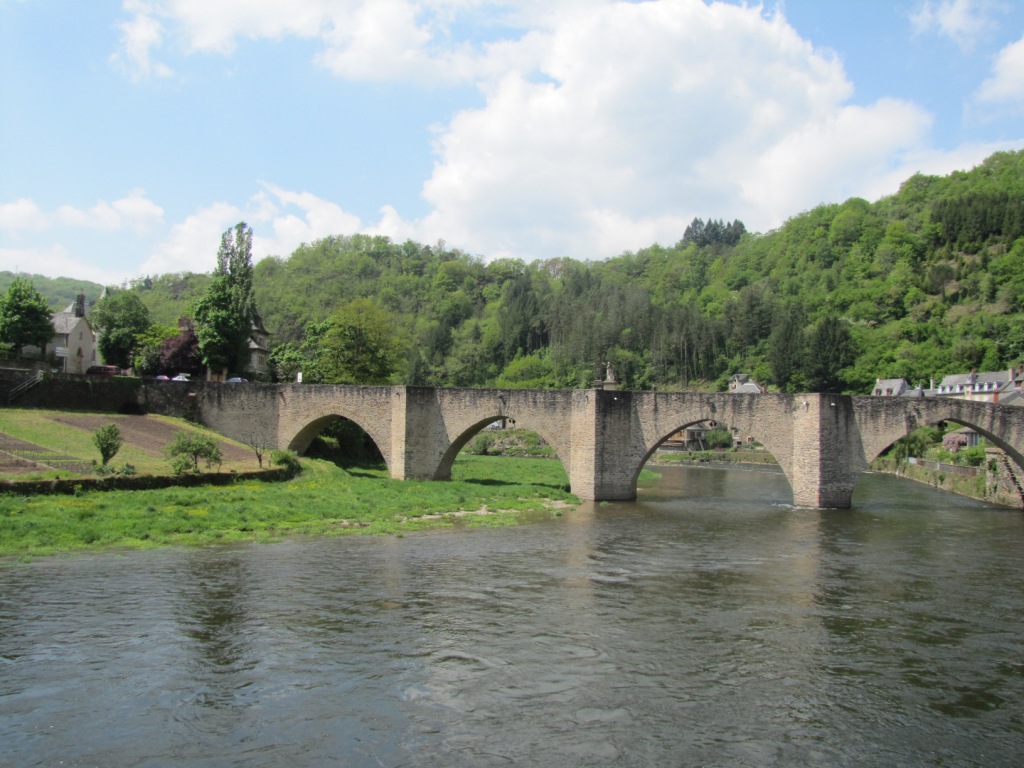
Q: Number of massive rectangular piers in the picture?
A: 3